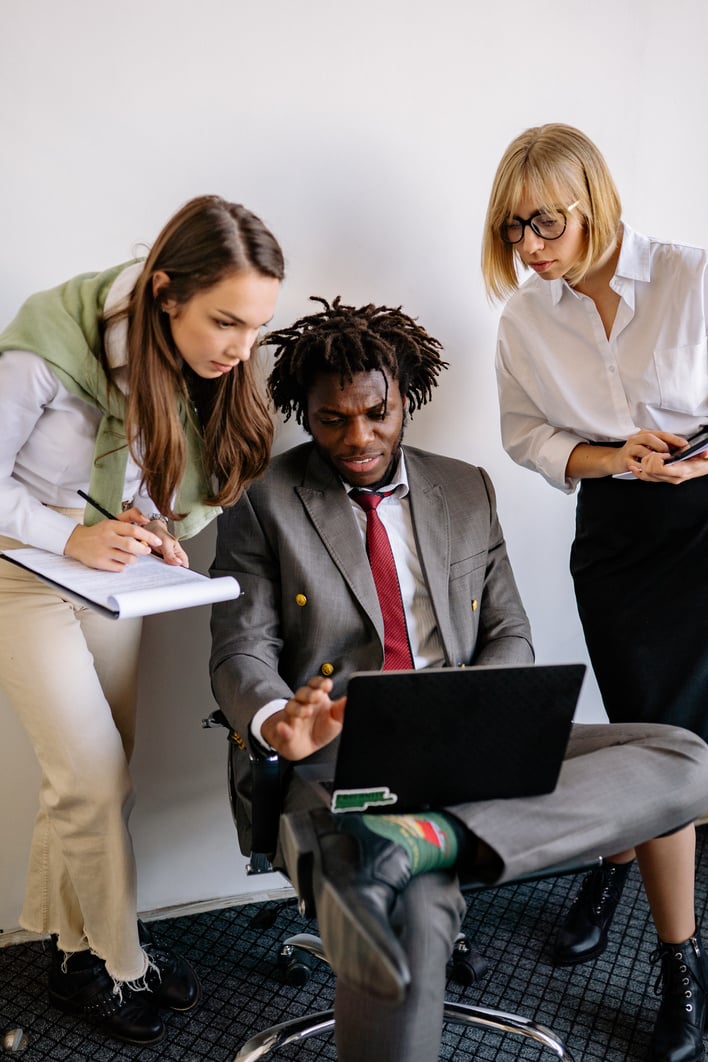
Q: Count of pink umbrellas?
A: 0